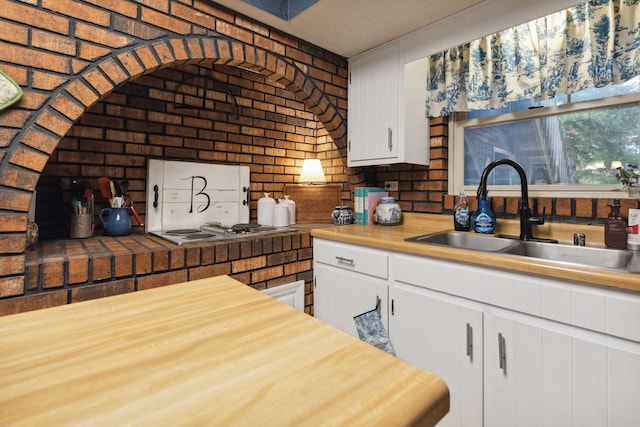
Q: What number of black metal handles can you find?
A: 2